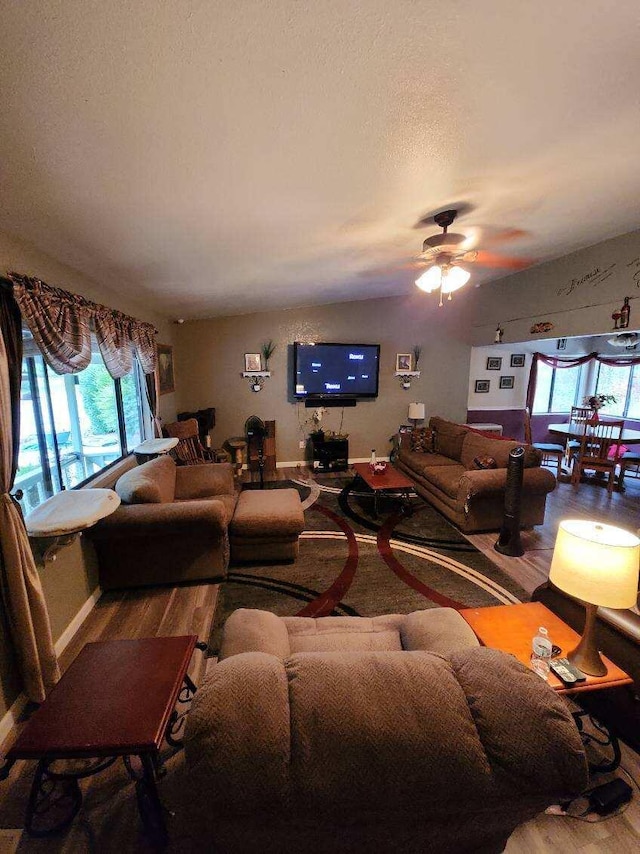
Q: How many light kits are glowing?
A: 1